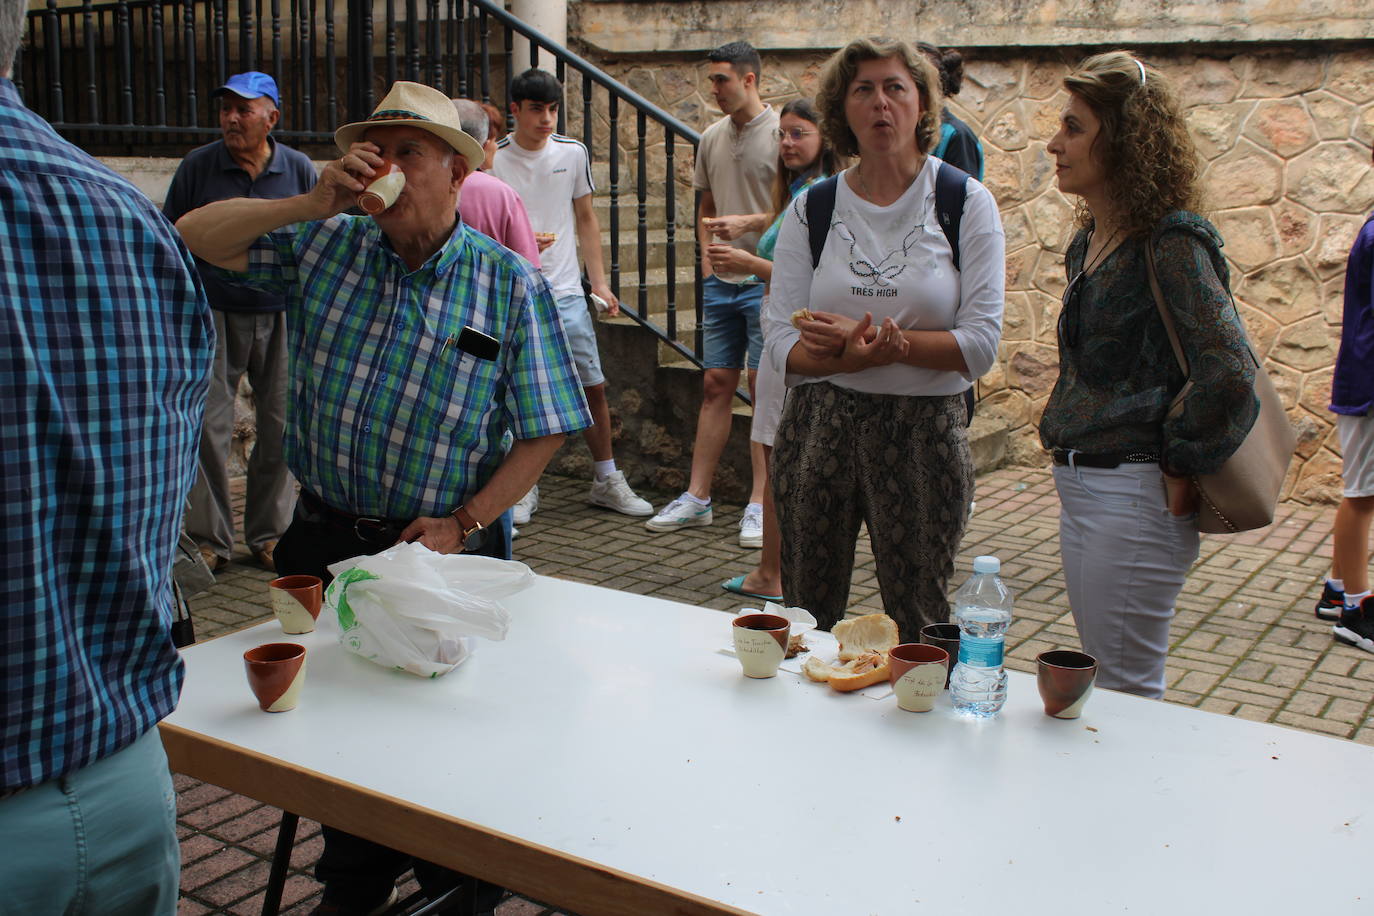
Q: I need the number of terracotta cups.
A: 7